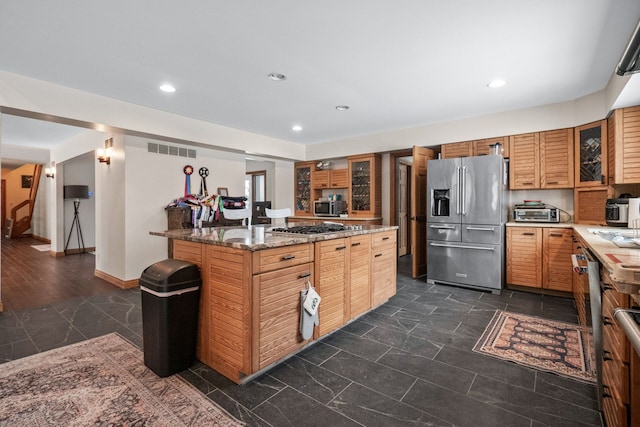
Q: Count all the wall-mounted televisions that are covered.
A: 0